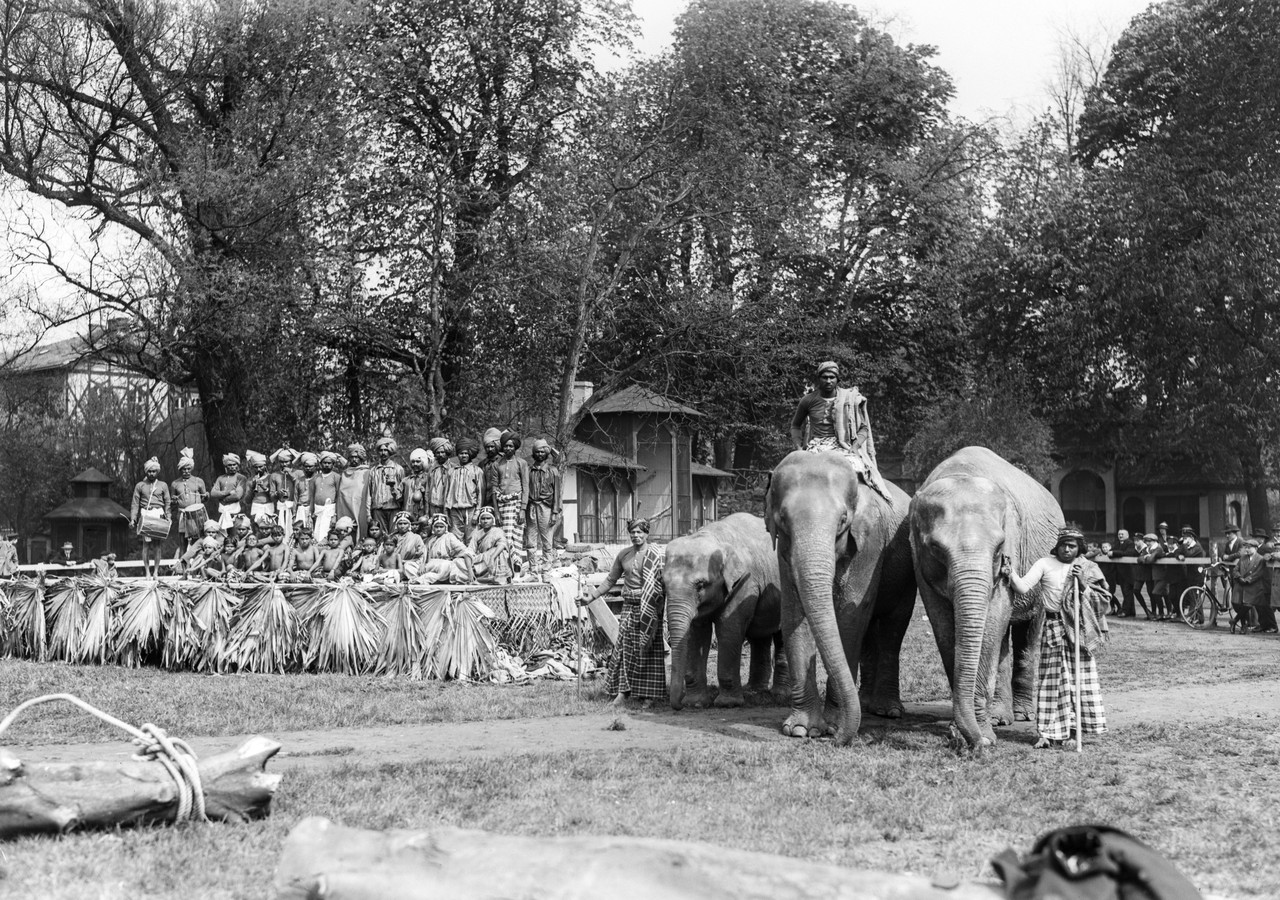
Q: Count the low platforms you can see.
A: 1